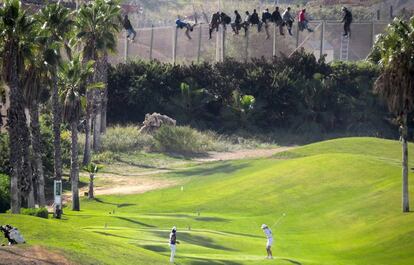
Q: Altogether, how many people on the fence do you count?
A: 12